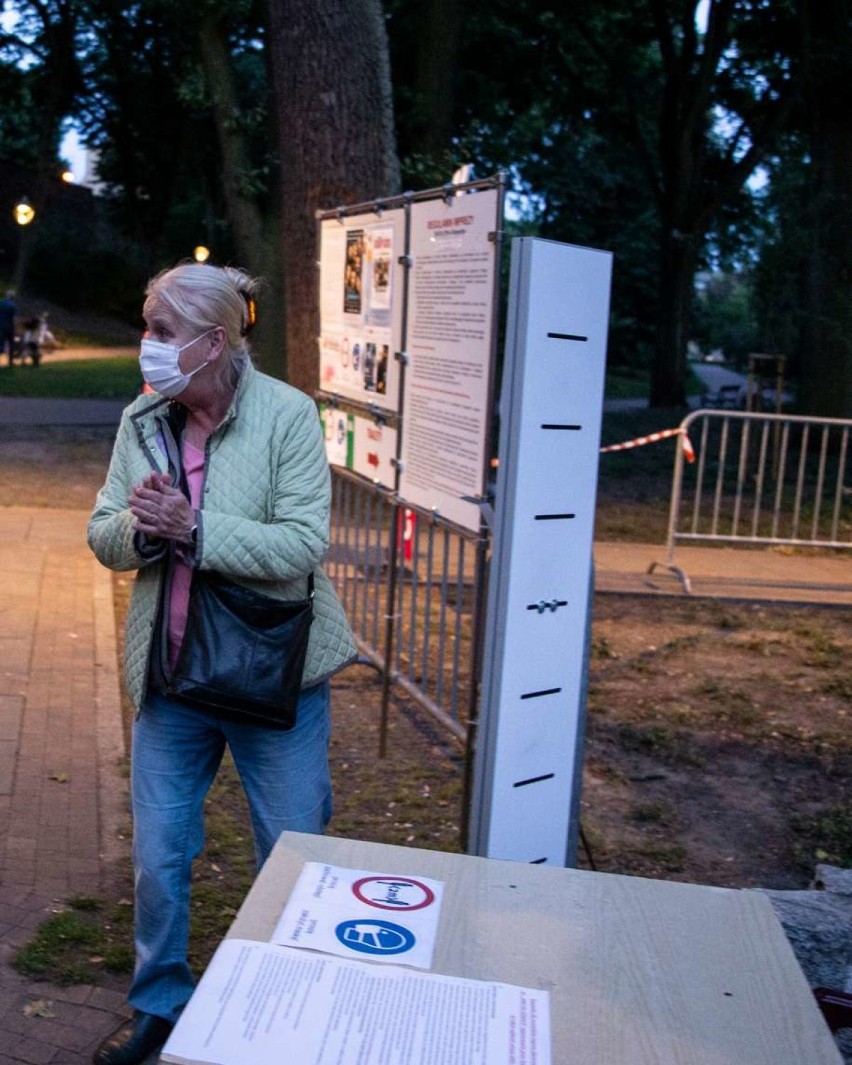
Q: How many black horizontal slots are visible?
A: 7